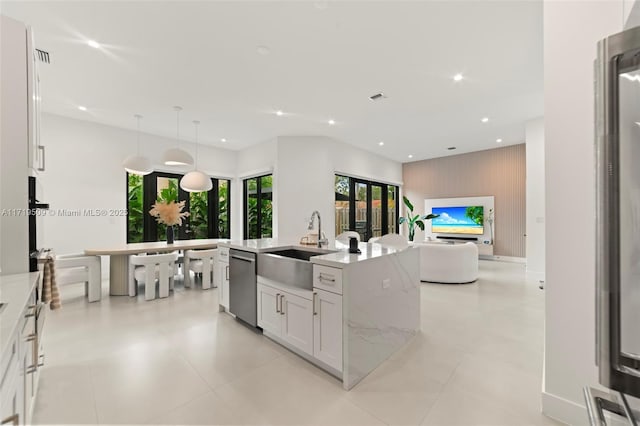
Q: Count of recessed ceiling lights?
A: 10